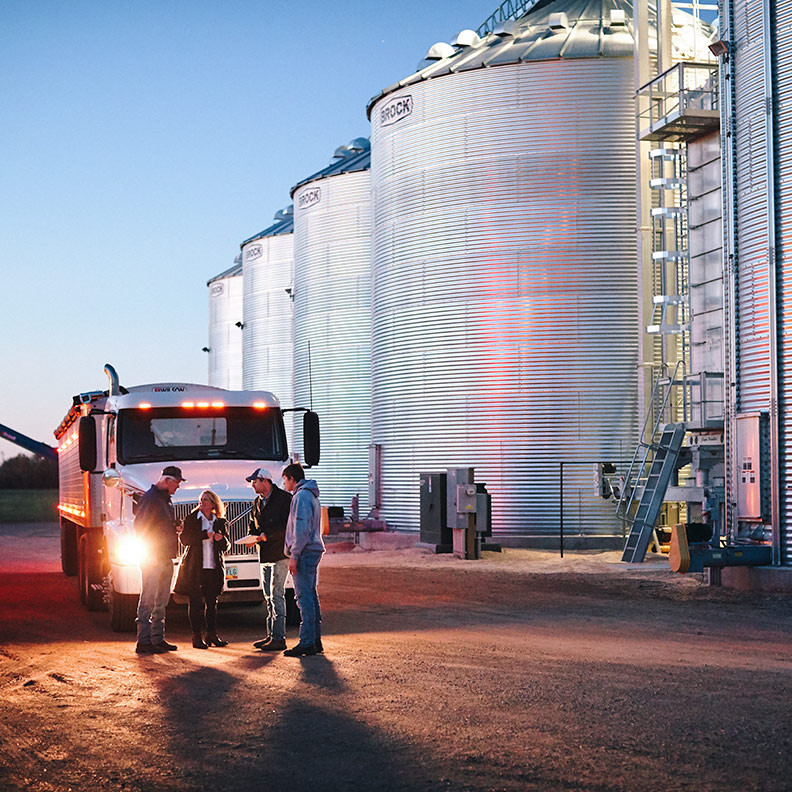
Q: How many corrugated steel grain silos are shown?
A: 5